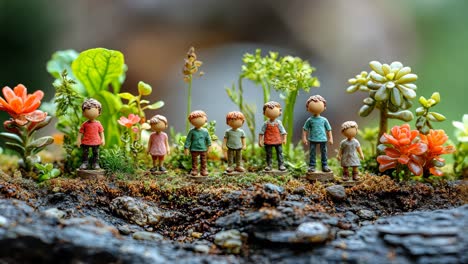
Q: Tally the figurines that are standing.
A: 7